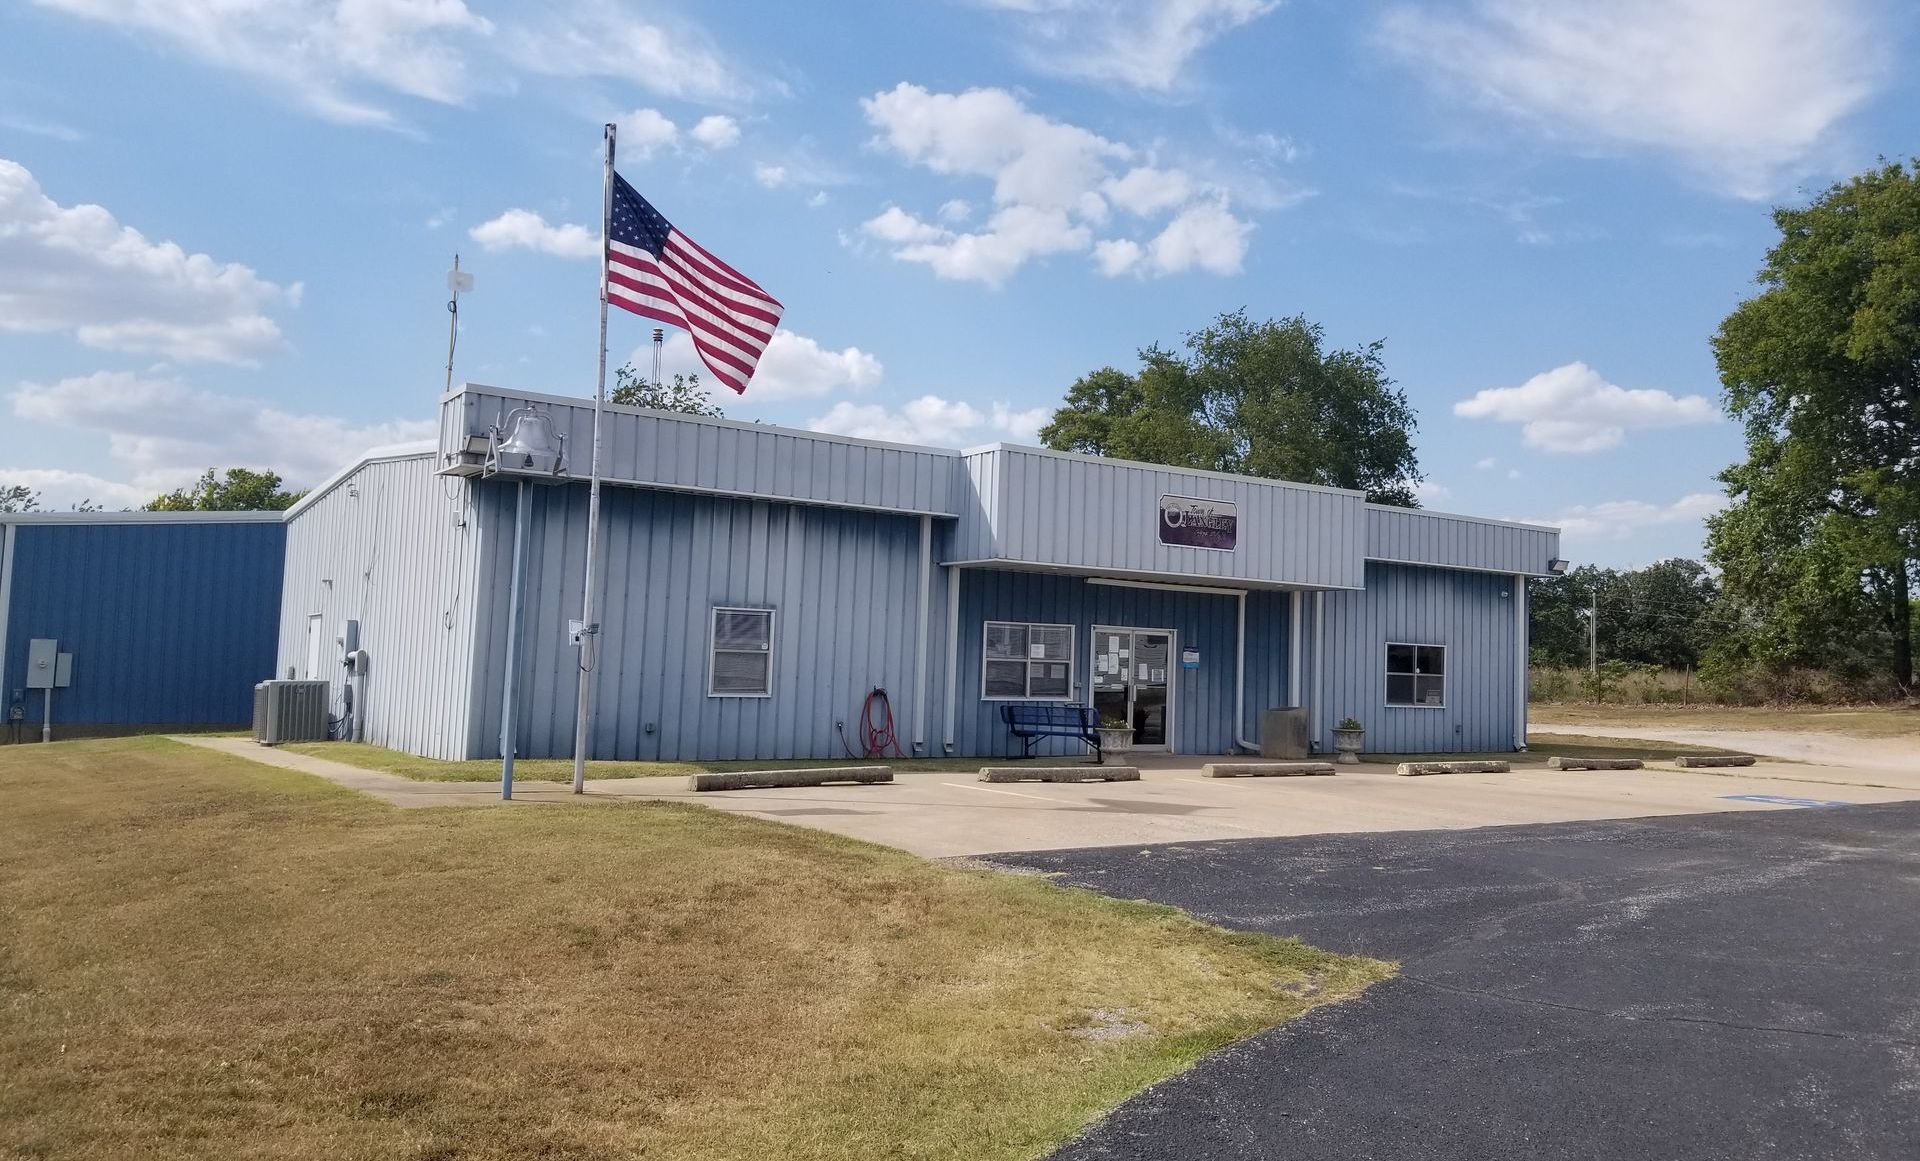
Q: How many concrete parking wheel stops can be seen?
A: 6